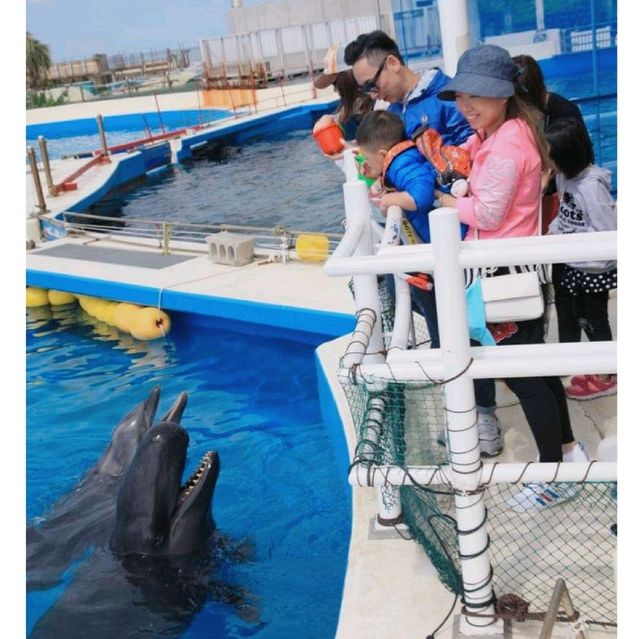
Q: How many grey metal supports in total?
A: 3